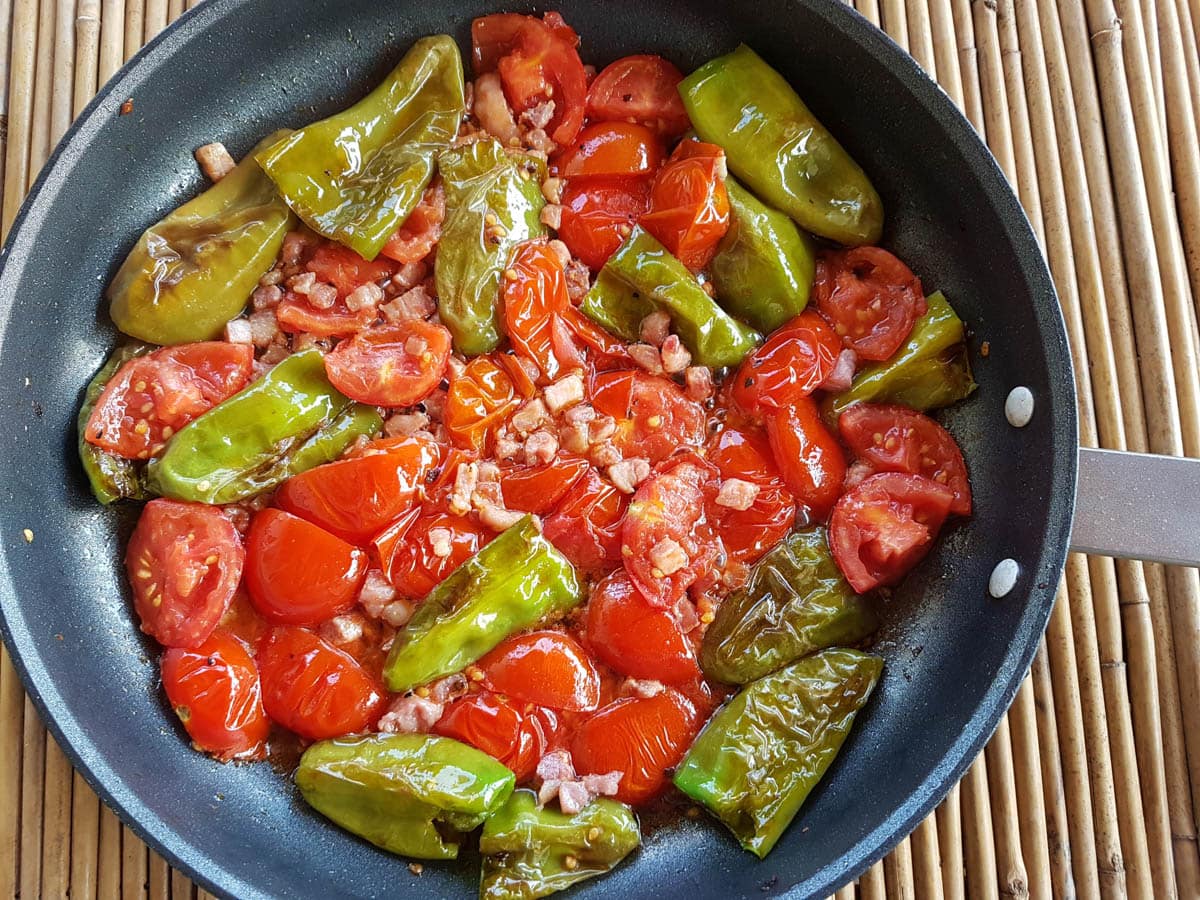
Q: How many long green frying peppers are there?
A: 14